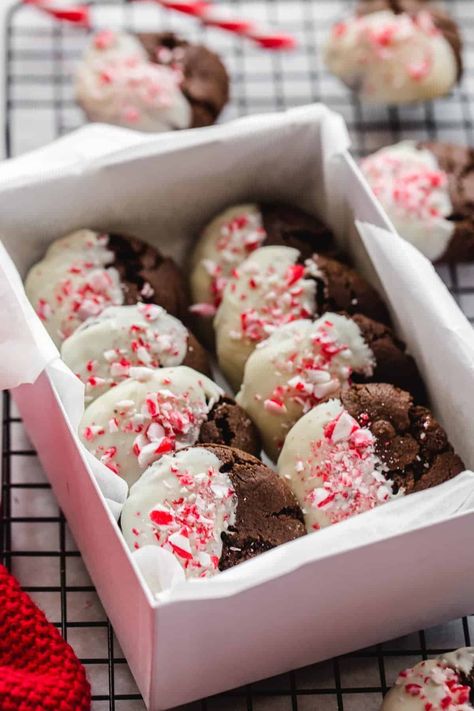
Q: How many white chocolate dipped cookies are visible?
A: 12